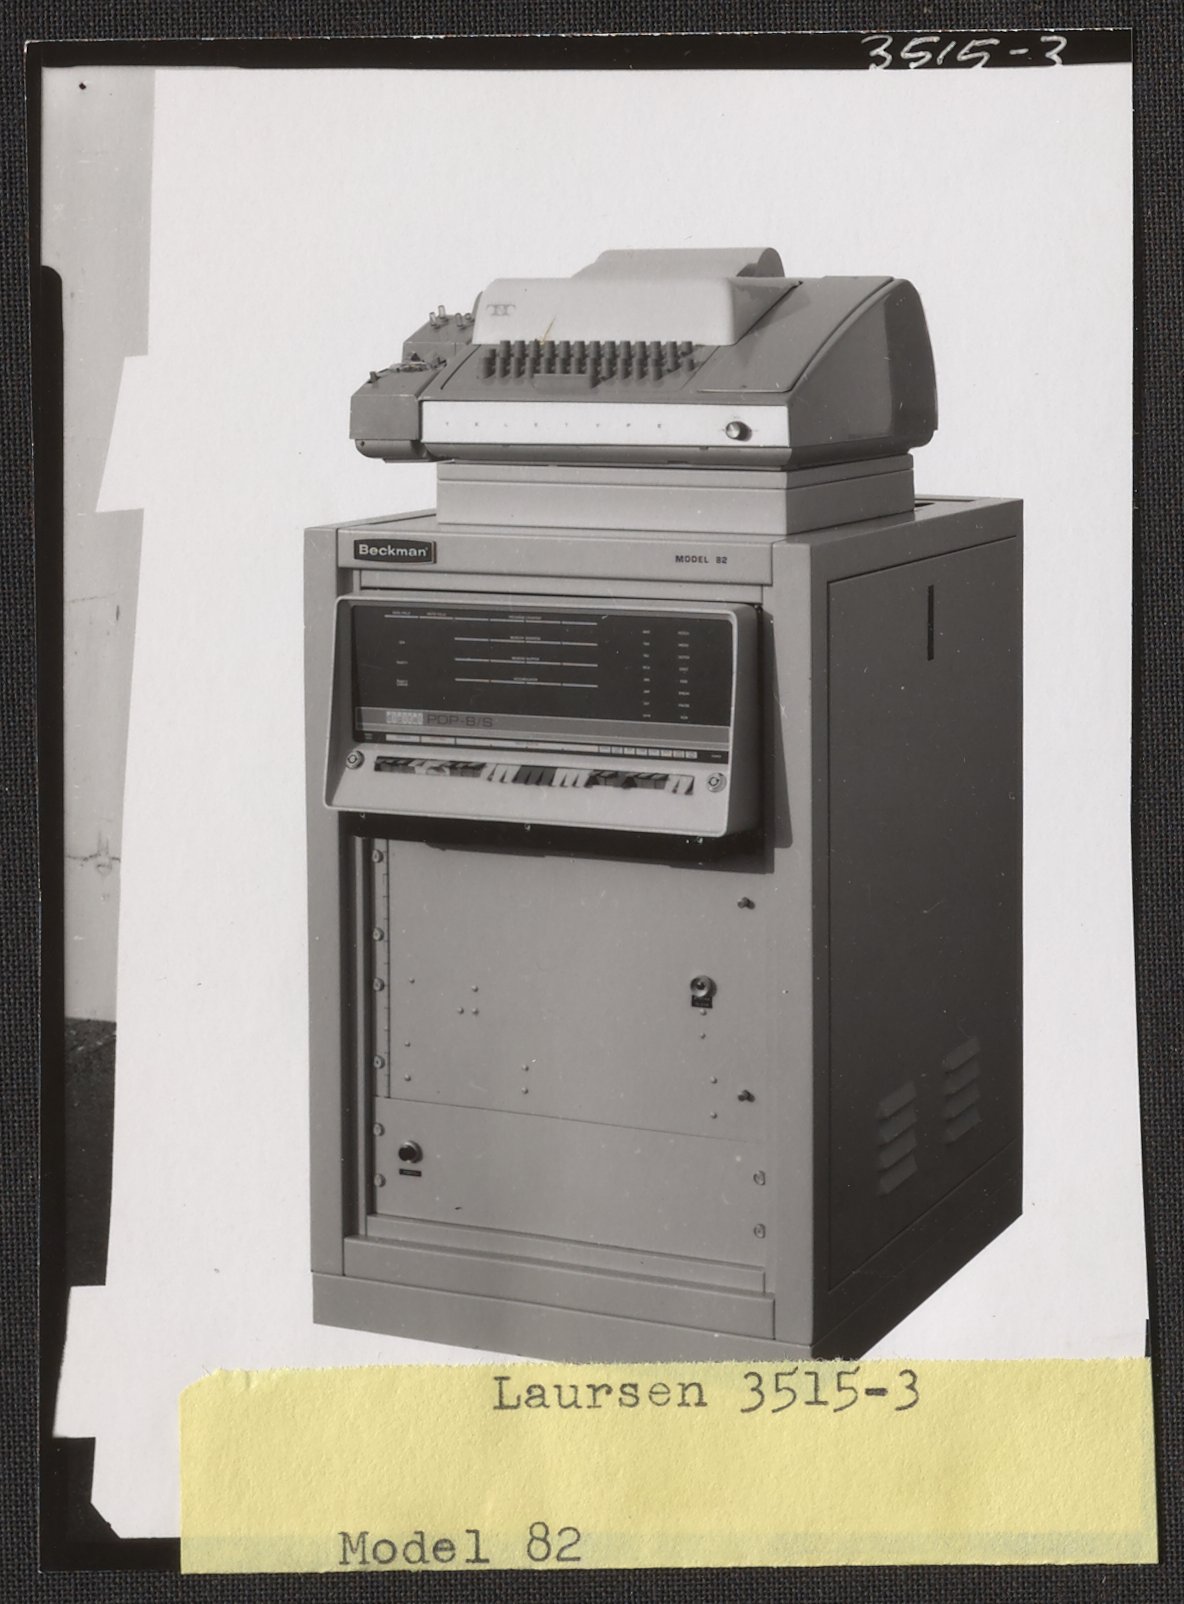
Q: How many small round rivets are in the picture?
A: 12